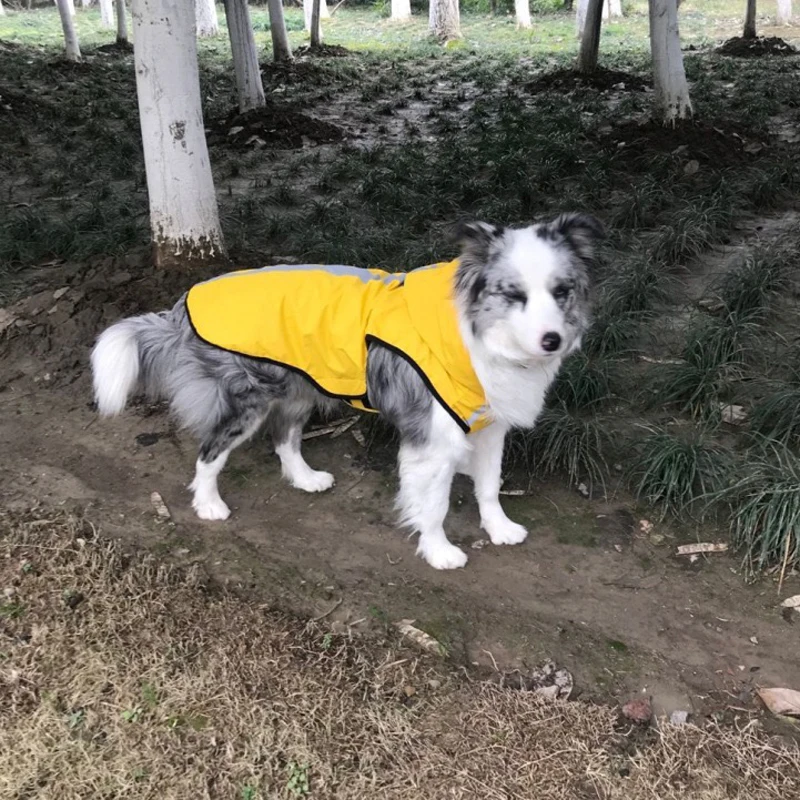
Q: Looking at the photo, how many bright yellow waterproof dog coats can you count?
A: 1